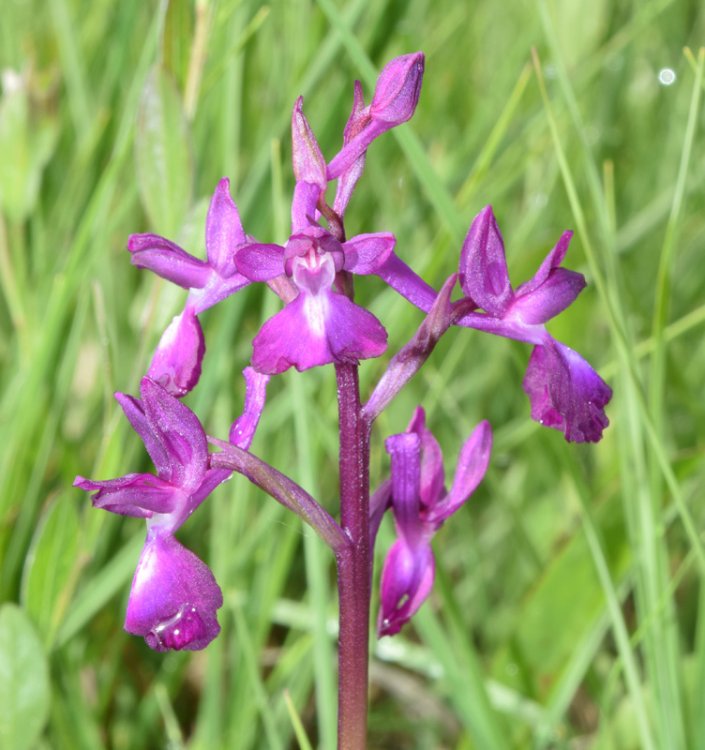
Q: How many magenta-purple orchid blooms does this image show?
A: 5